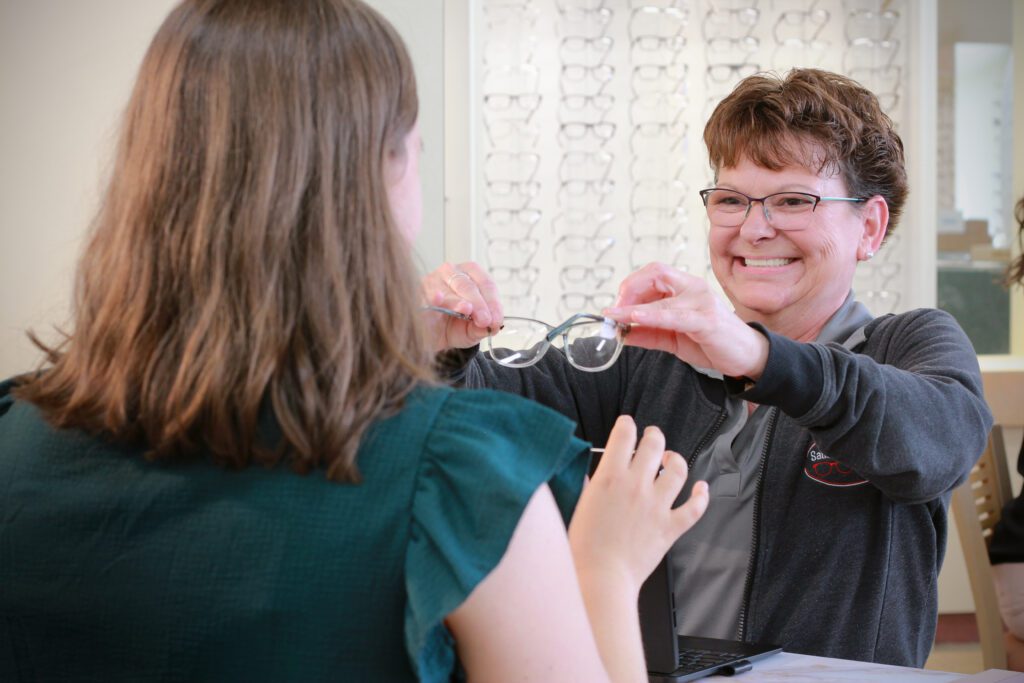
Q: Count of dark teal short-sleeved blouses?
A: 1